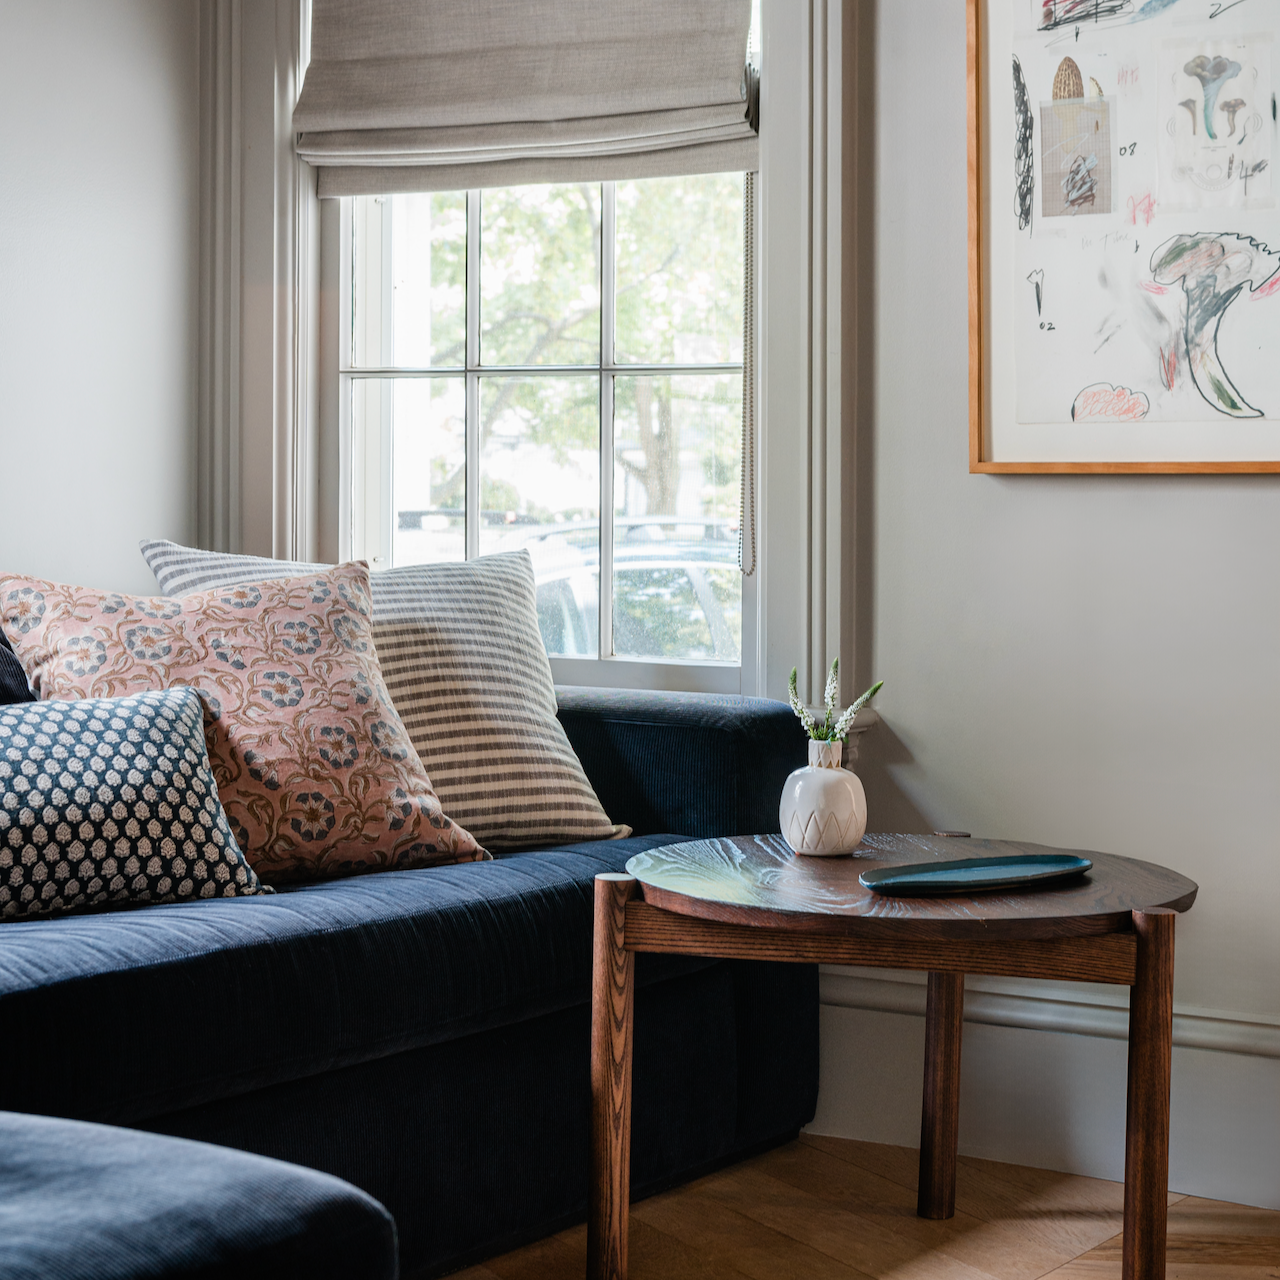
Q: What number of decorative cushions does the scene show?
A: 3